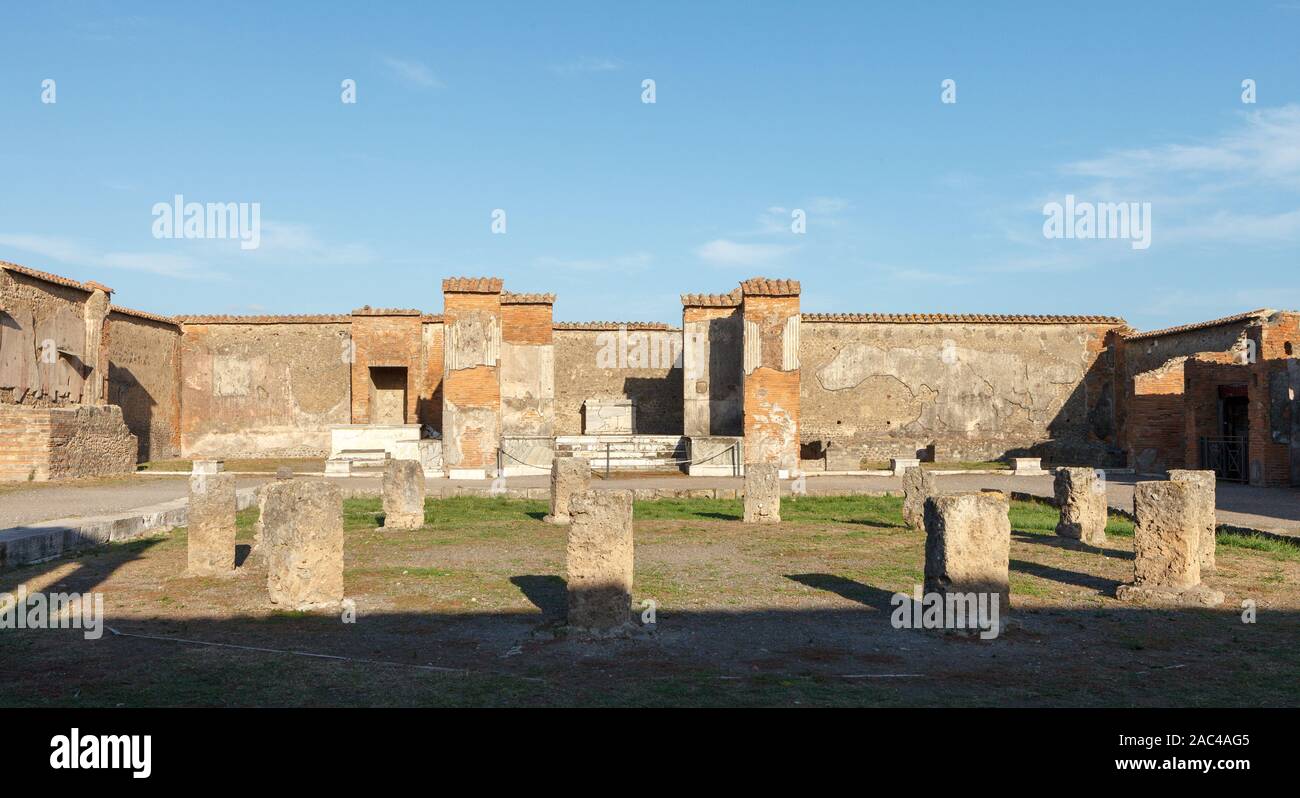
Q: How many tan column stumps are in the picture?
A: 12